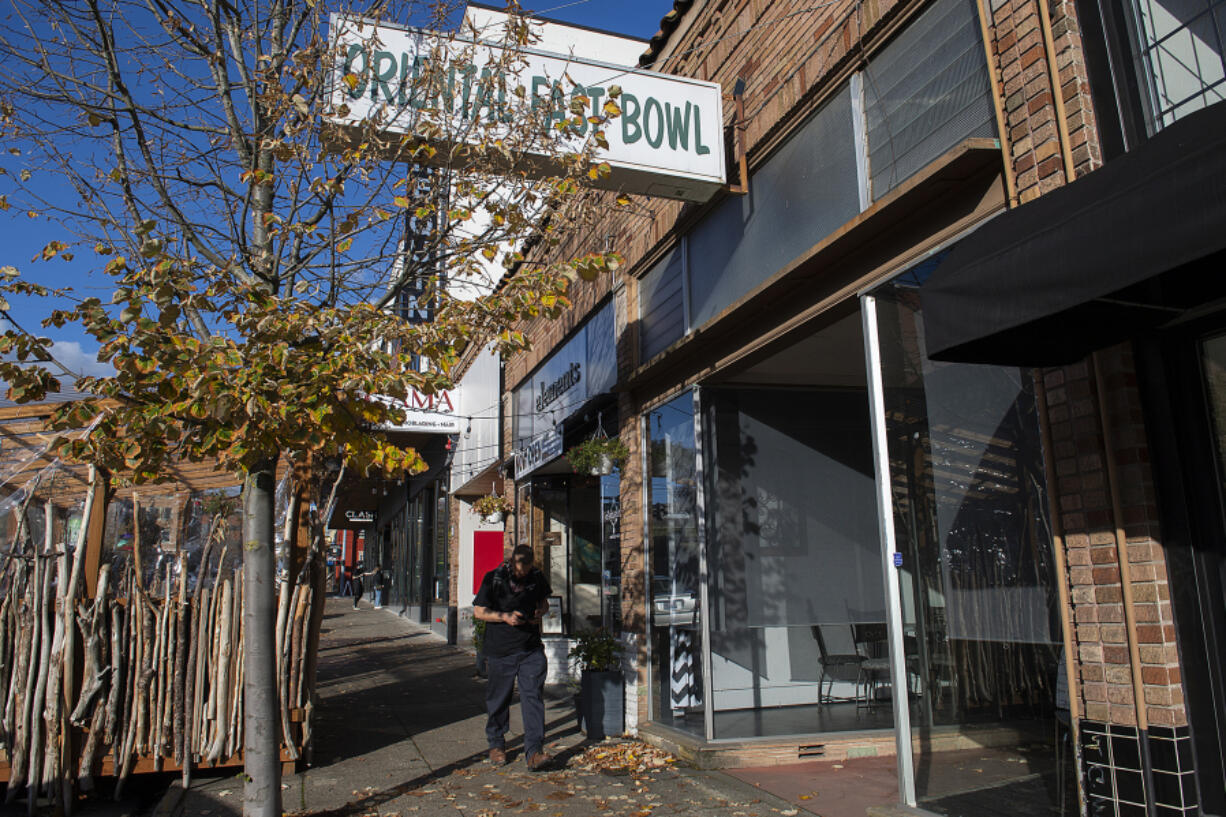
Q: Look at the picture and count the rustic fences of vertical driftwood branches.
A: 1